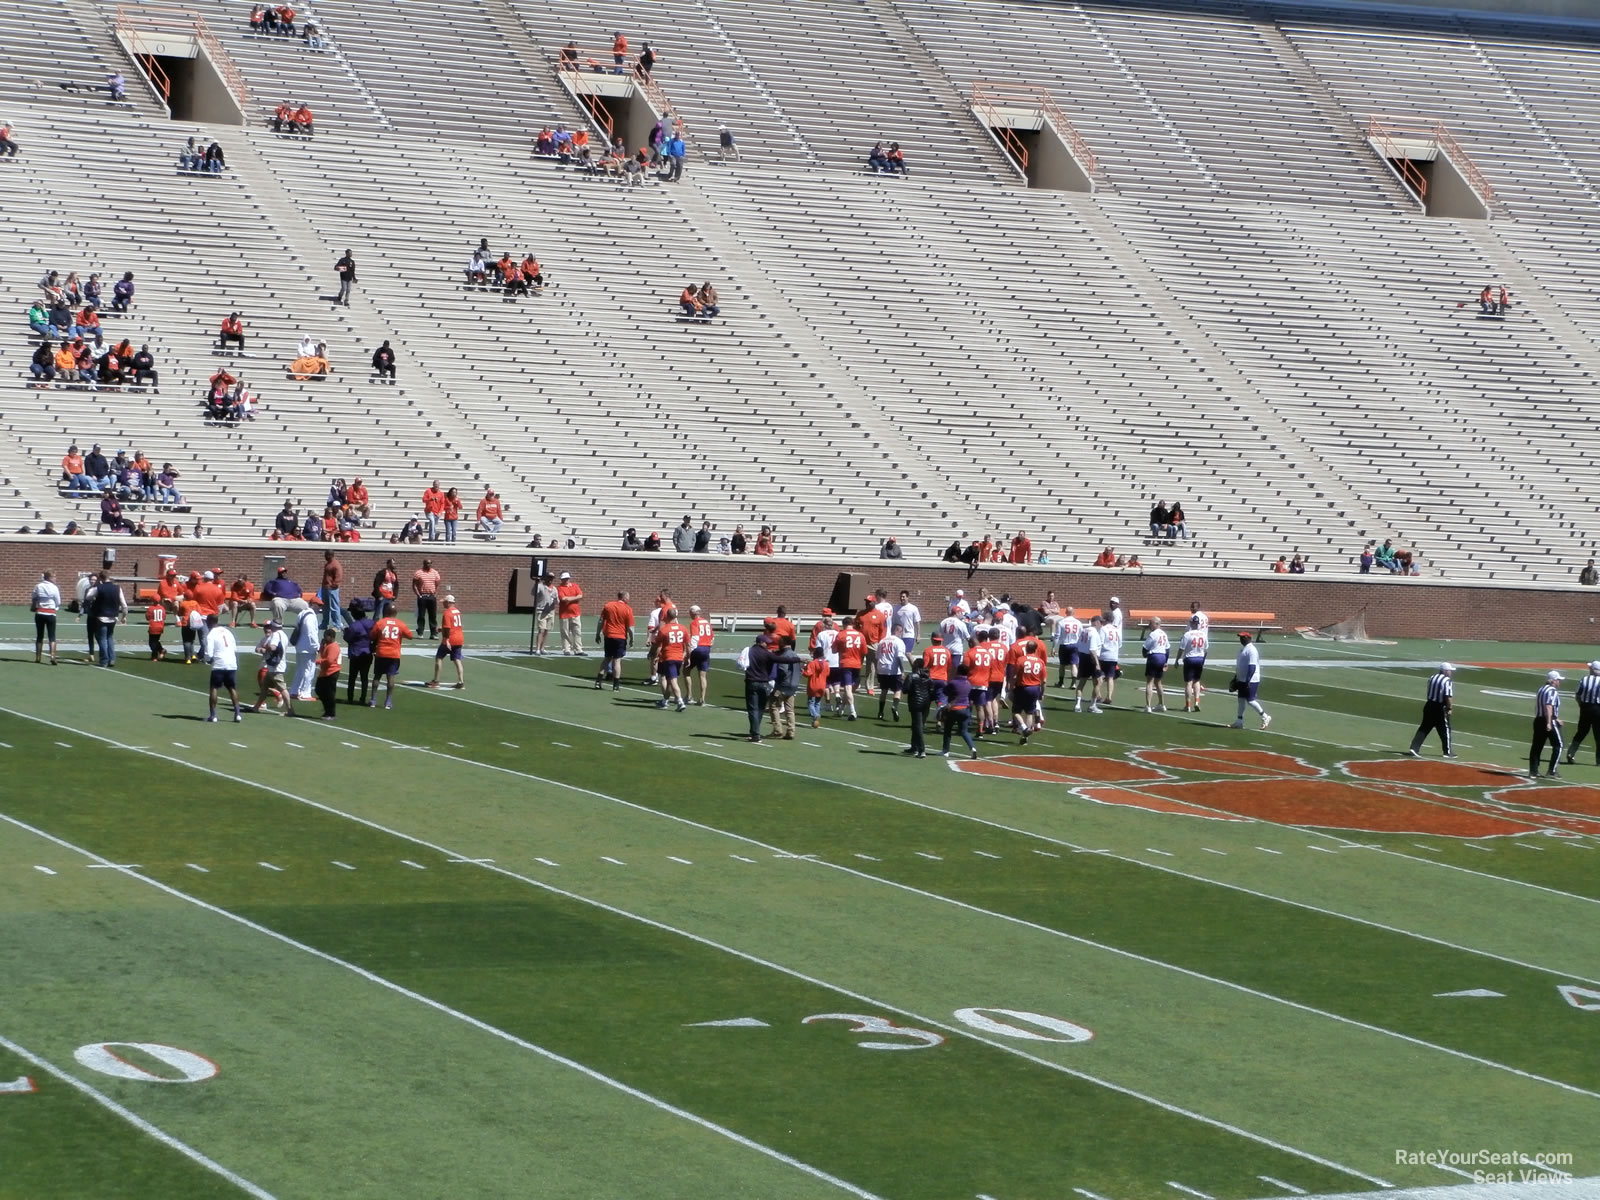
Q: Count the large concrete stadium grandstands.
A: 1